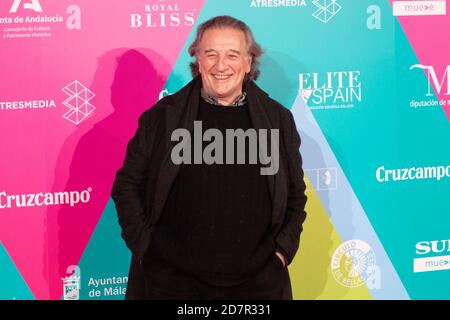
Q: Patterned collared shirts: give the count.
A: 1